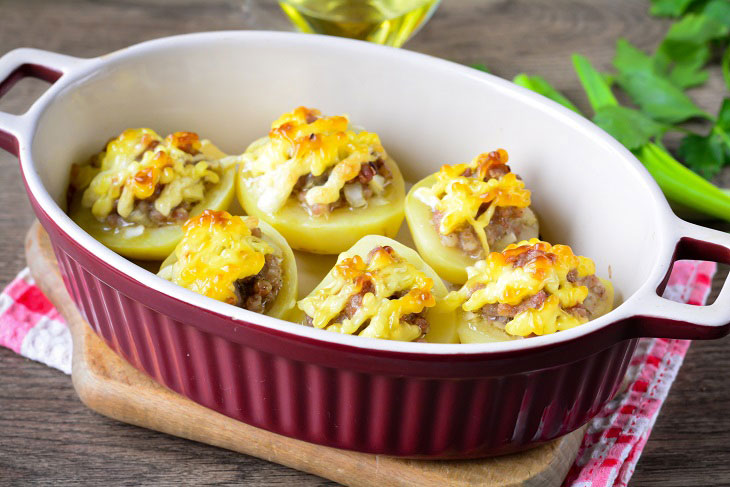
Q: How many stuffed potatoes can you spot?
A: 6